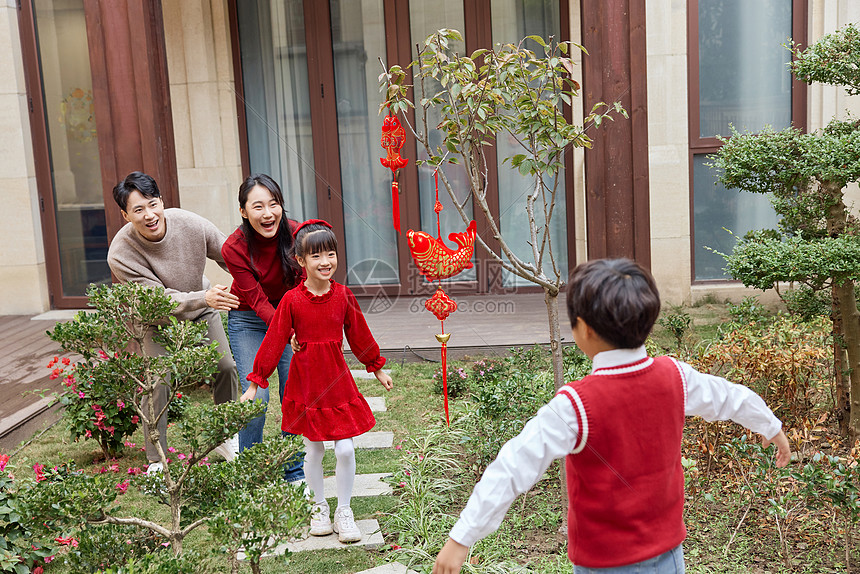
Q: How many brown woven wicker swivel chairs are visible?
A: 0